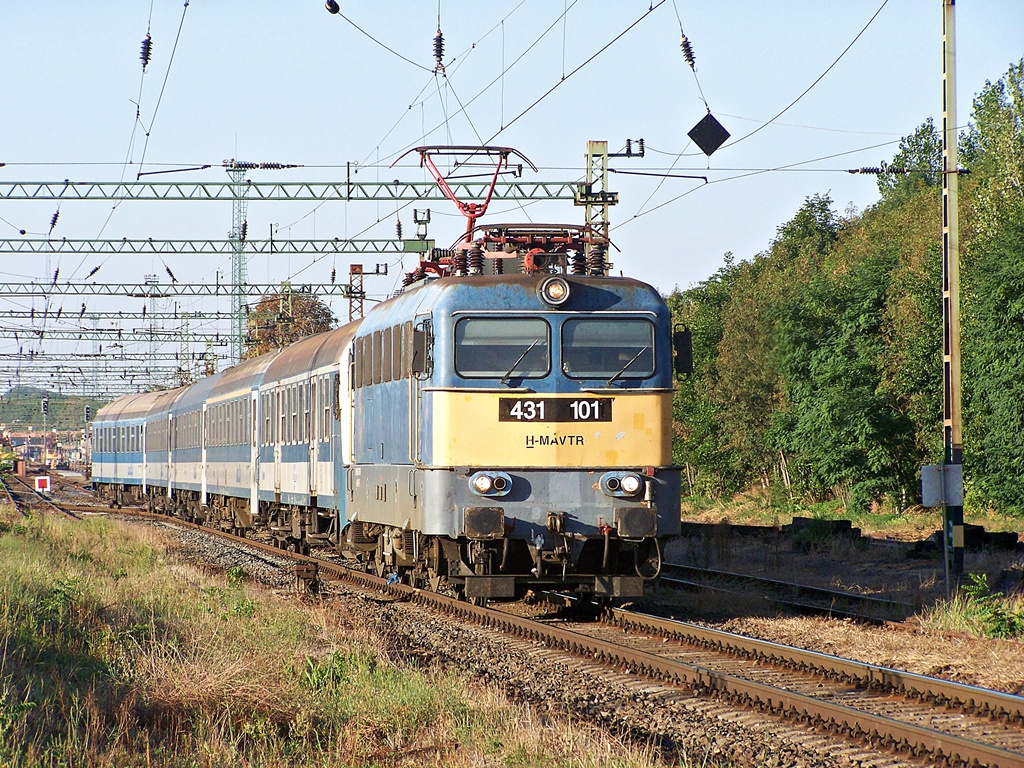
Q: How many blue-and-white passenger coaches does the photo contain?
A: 5